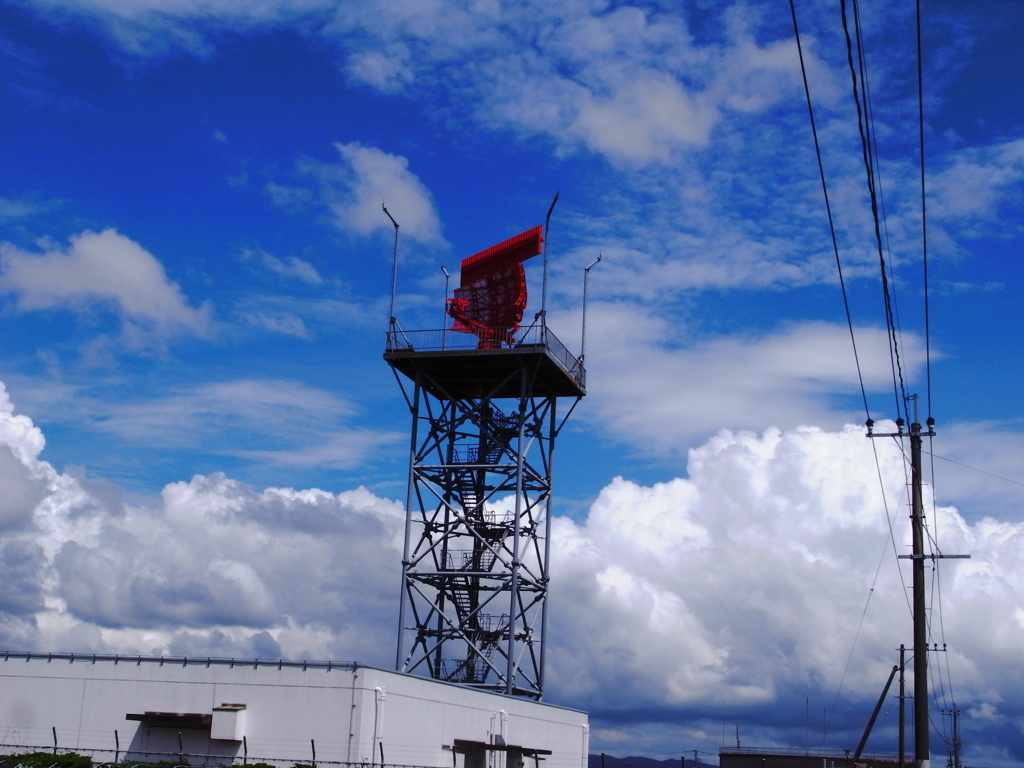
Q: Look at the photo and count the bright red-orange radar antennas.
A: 1